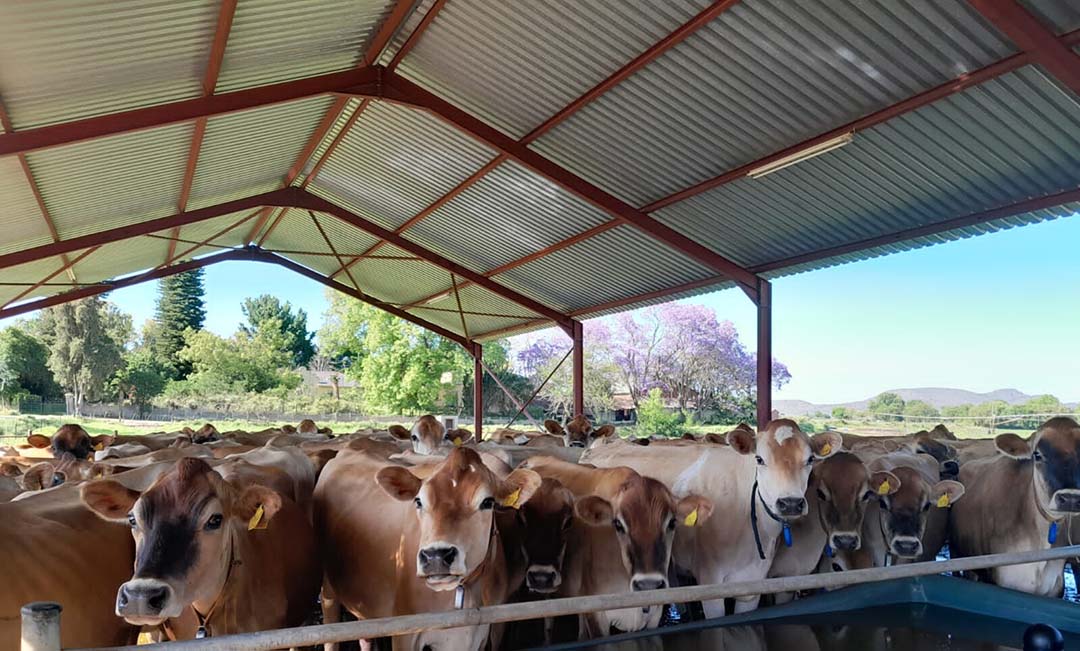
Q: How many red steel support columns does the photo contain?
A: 3